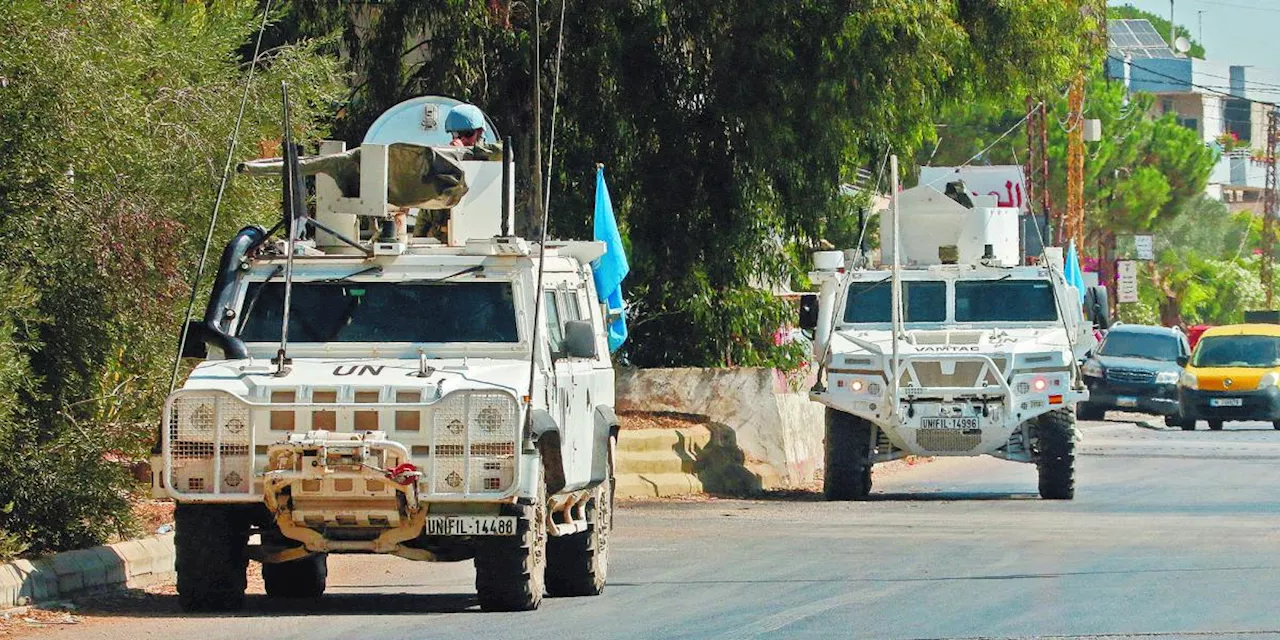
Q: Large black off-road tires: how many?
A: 6